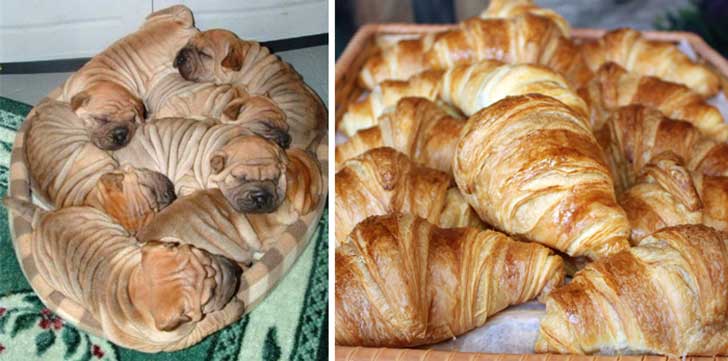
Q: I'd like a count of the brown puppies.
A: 7